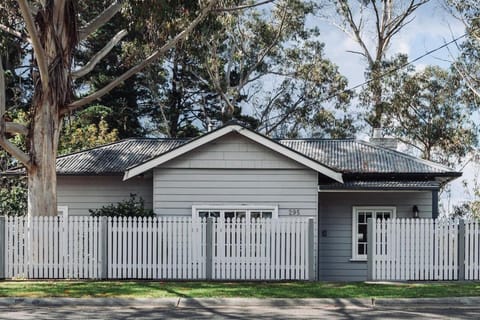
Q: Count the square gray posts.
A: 6